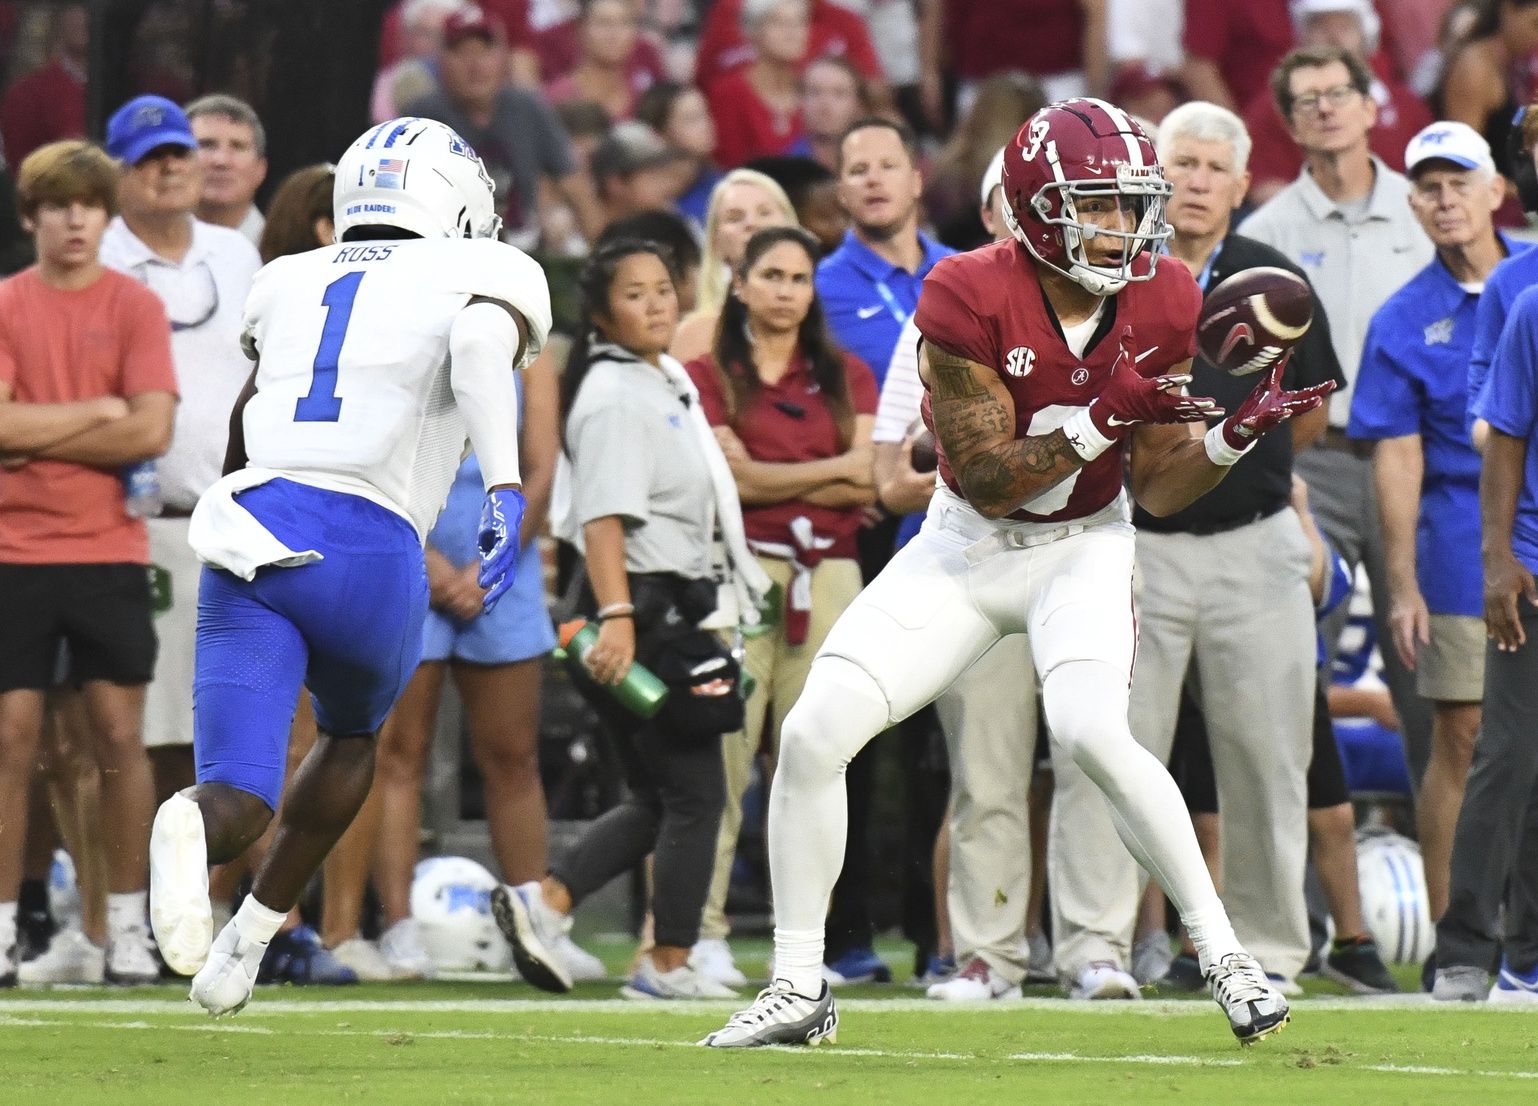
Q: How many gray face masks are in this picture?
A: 1